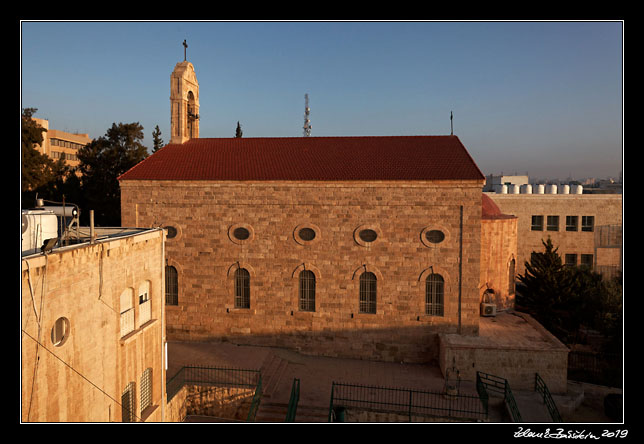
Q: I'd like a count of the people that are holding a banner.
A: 0